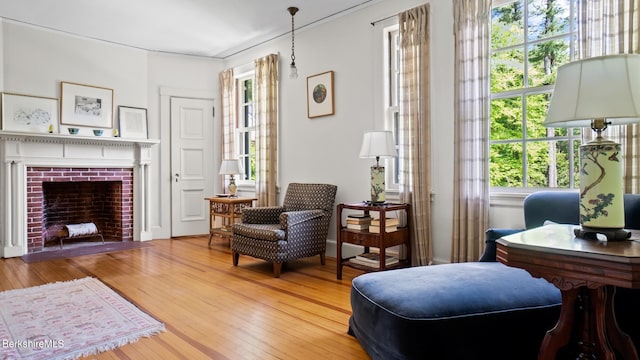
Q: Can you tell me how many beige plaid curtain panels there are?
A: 5